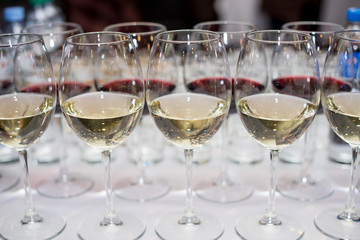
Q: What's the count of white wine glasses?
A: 5